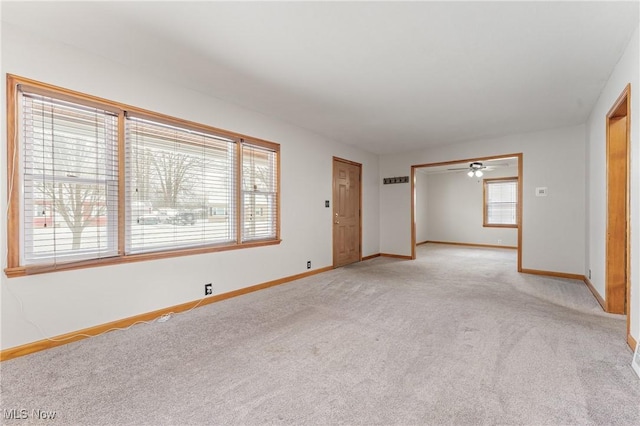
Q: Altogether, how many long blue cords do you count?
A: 0